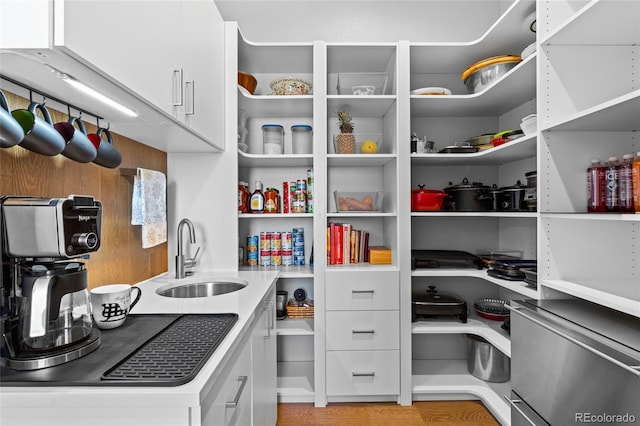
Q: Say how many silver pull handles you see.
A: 10